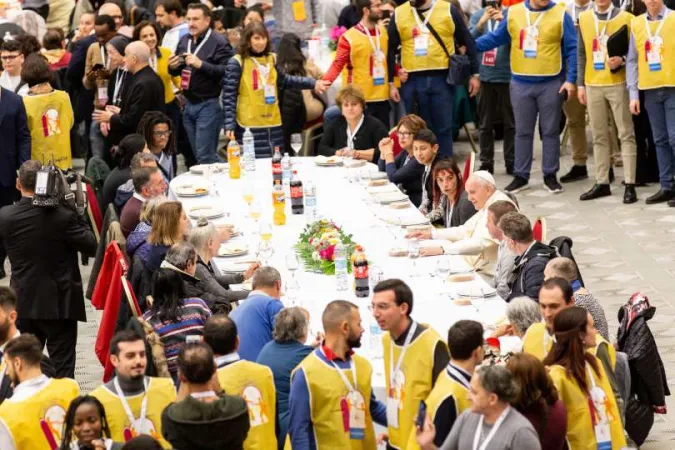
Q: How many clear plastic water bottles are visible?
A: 5